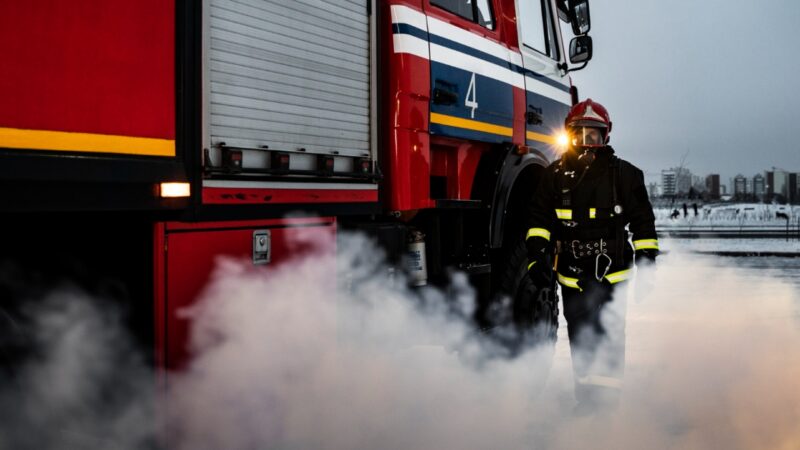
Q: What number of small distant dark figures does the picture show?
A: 3